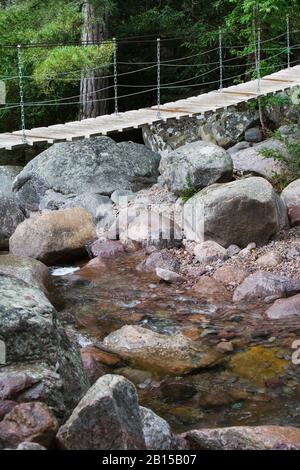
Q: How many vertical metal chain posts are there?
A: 6